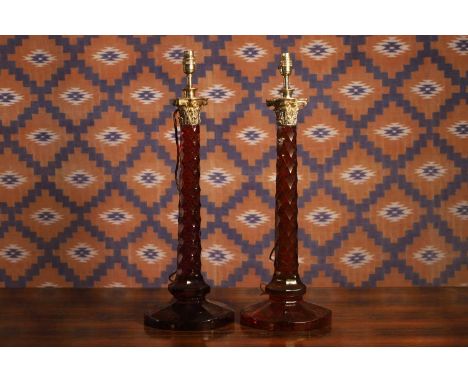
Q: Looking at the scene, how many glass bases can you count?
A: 2